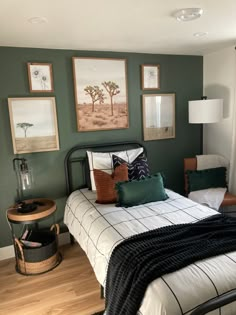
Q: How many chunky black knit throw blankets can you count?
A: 1